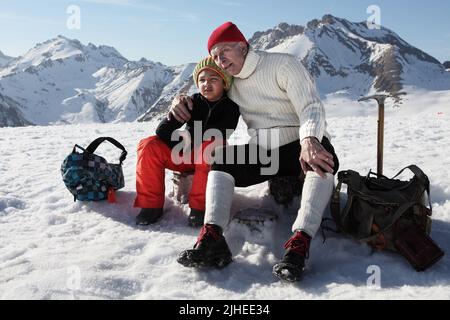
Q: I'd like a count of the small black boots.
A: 2